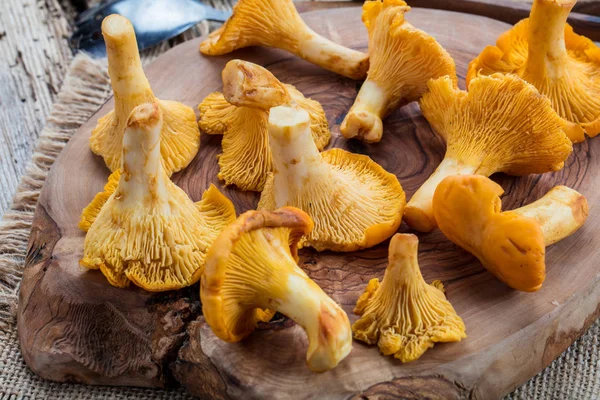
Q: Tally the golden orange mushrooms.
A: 11